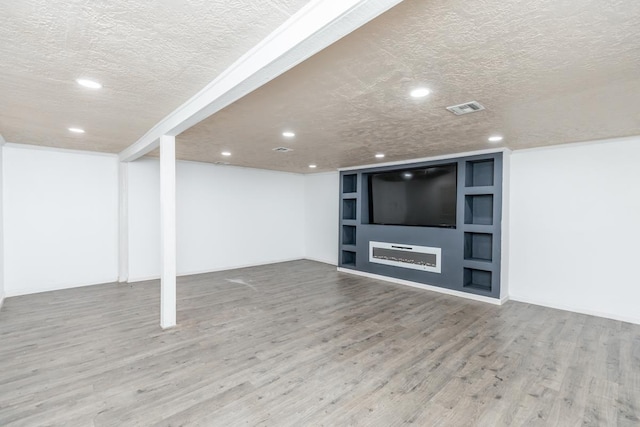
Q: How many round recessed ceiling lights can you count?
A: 8